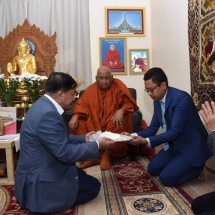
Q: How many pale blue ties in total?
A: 1